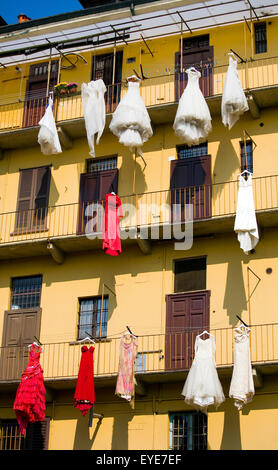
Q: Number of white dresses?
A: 8